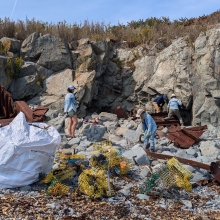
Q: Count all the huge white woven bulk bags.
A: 1